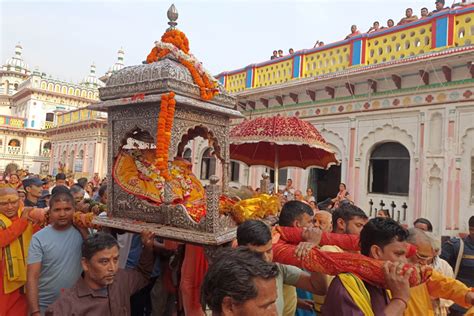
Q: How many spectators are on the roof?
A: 11